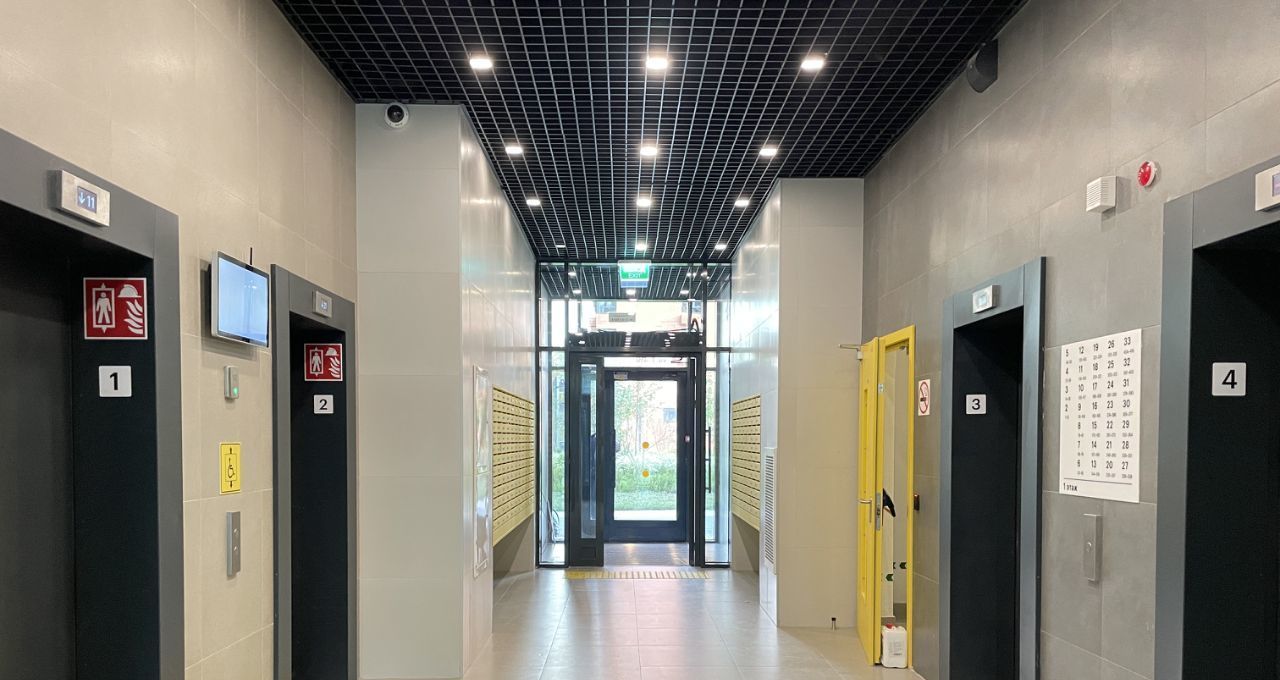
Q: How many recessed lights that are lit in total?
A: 12